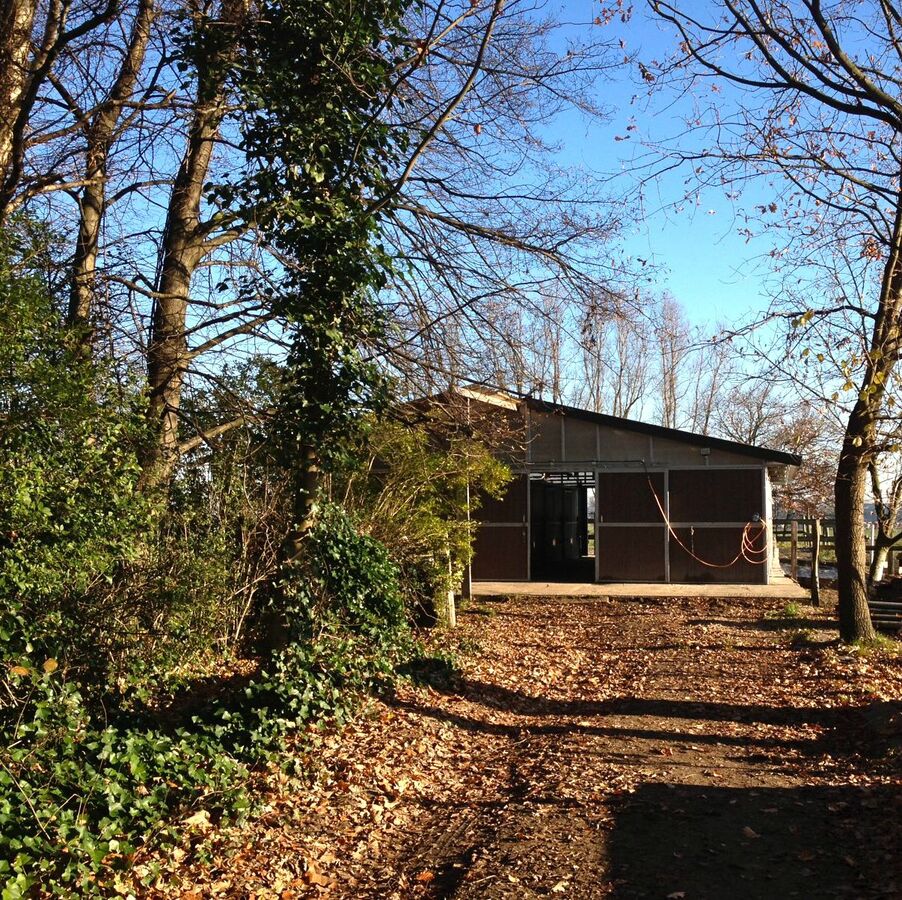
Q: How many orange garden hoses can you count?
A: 1